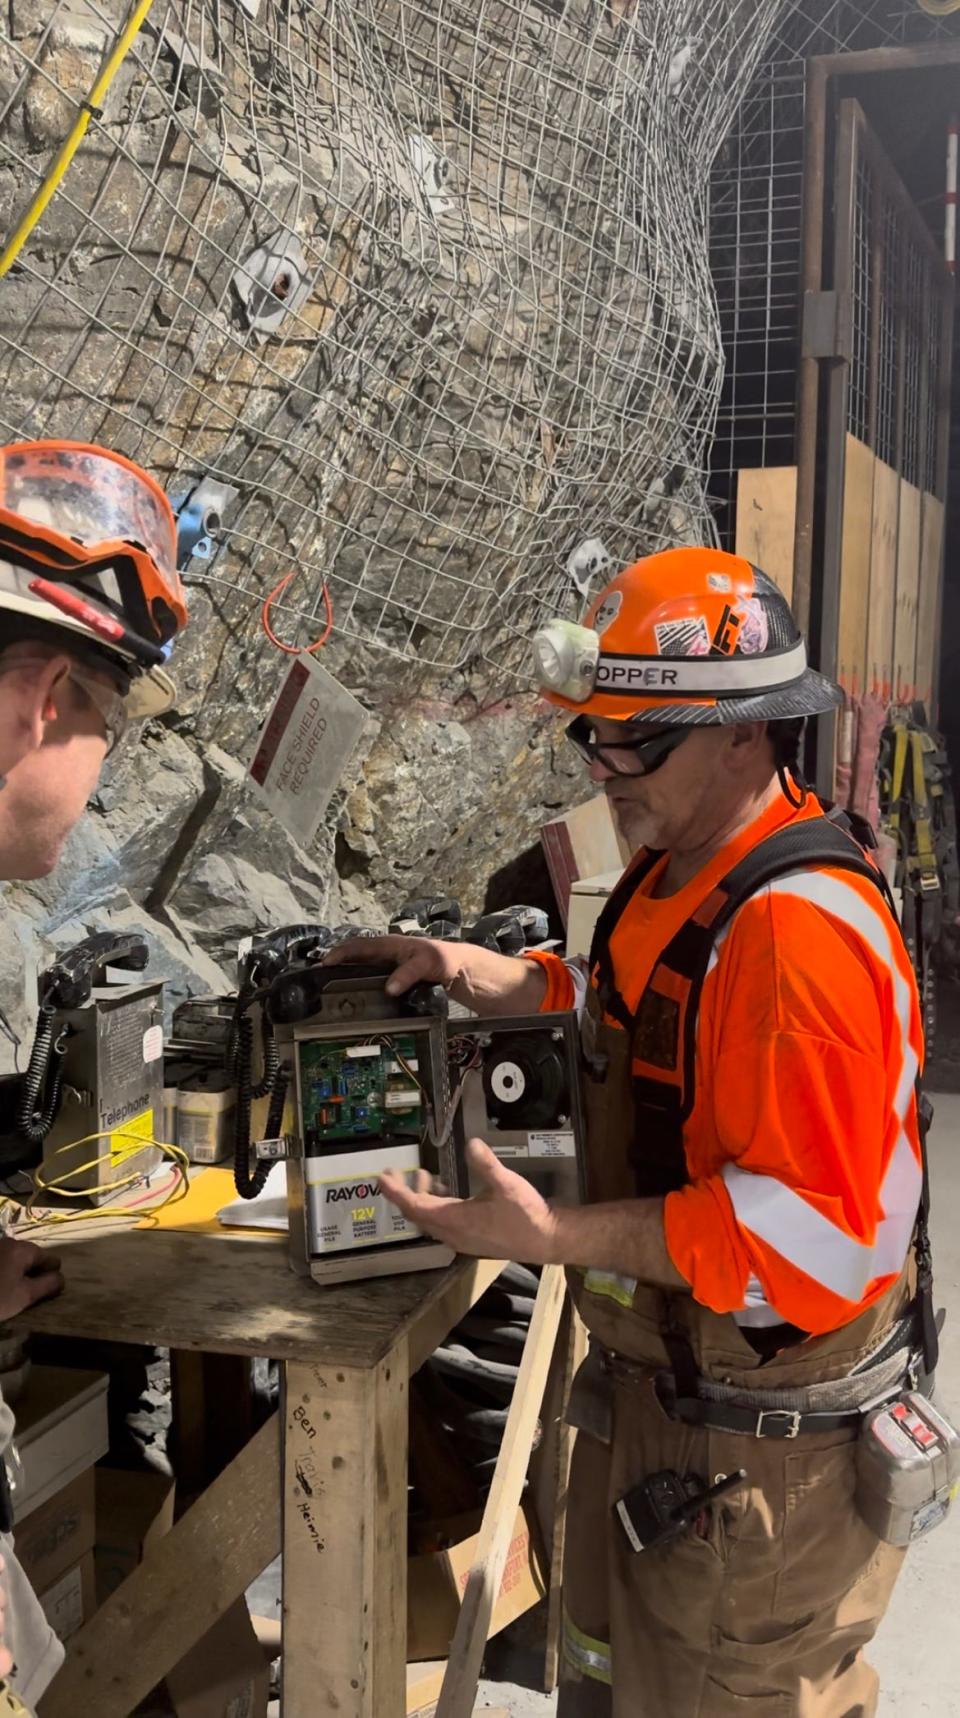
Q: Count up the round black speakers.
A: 1